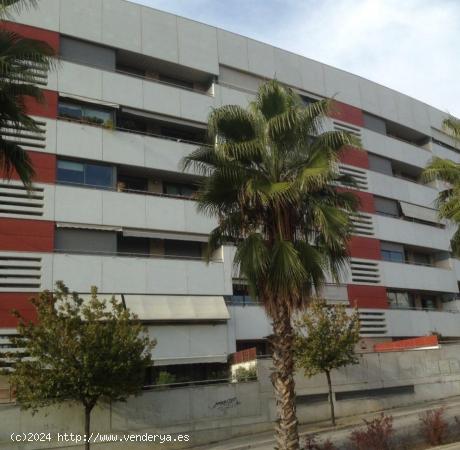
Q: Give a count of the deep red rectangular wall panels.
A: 10